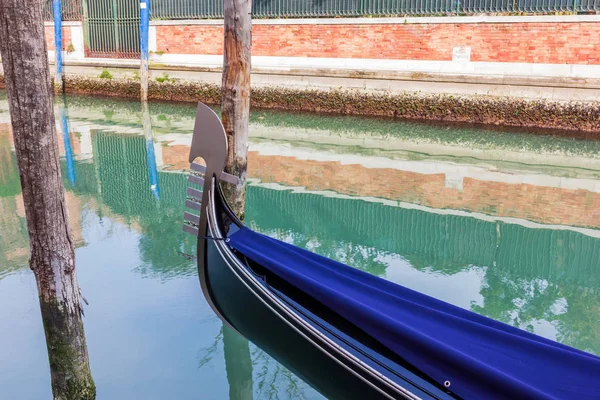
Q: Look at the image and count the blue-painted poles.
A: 2